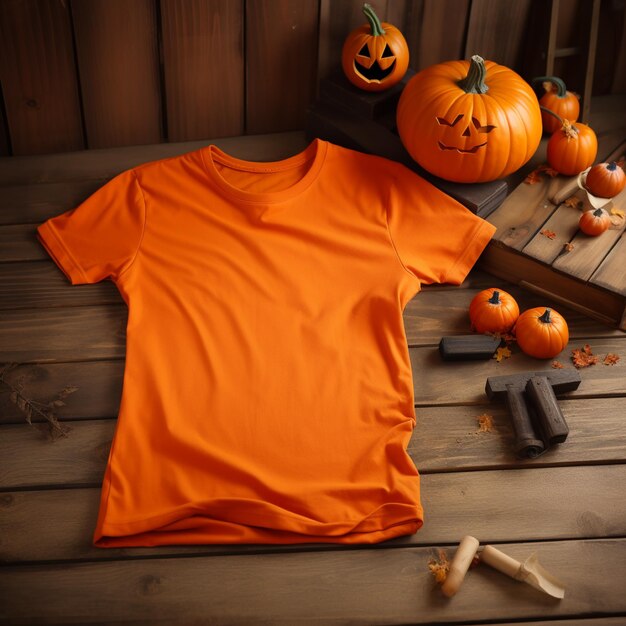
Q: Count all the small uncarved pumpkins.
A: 6